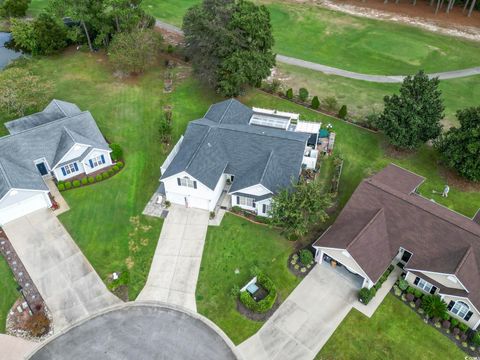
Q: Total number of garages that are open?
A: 1